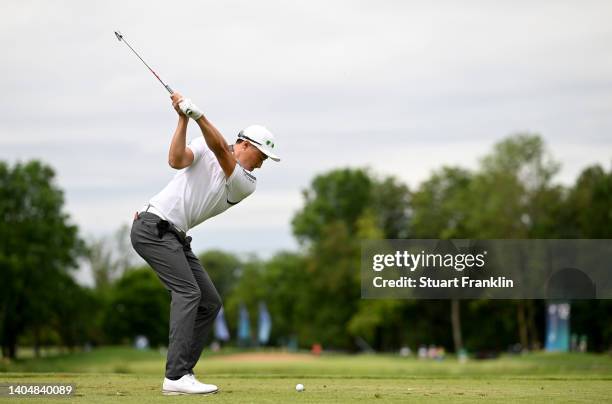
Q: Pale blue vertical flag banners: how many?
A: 3